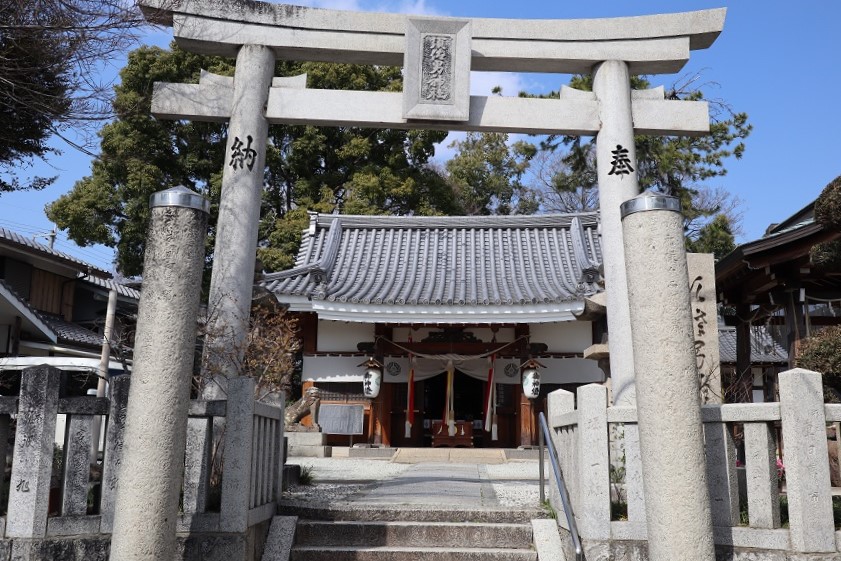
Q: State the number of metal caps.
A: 2